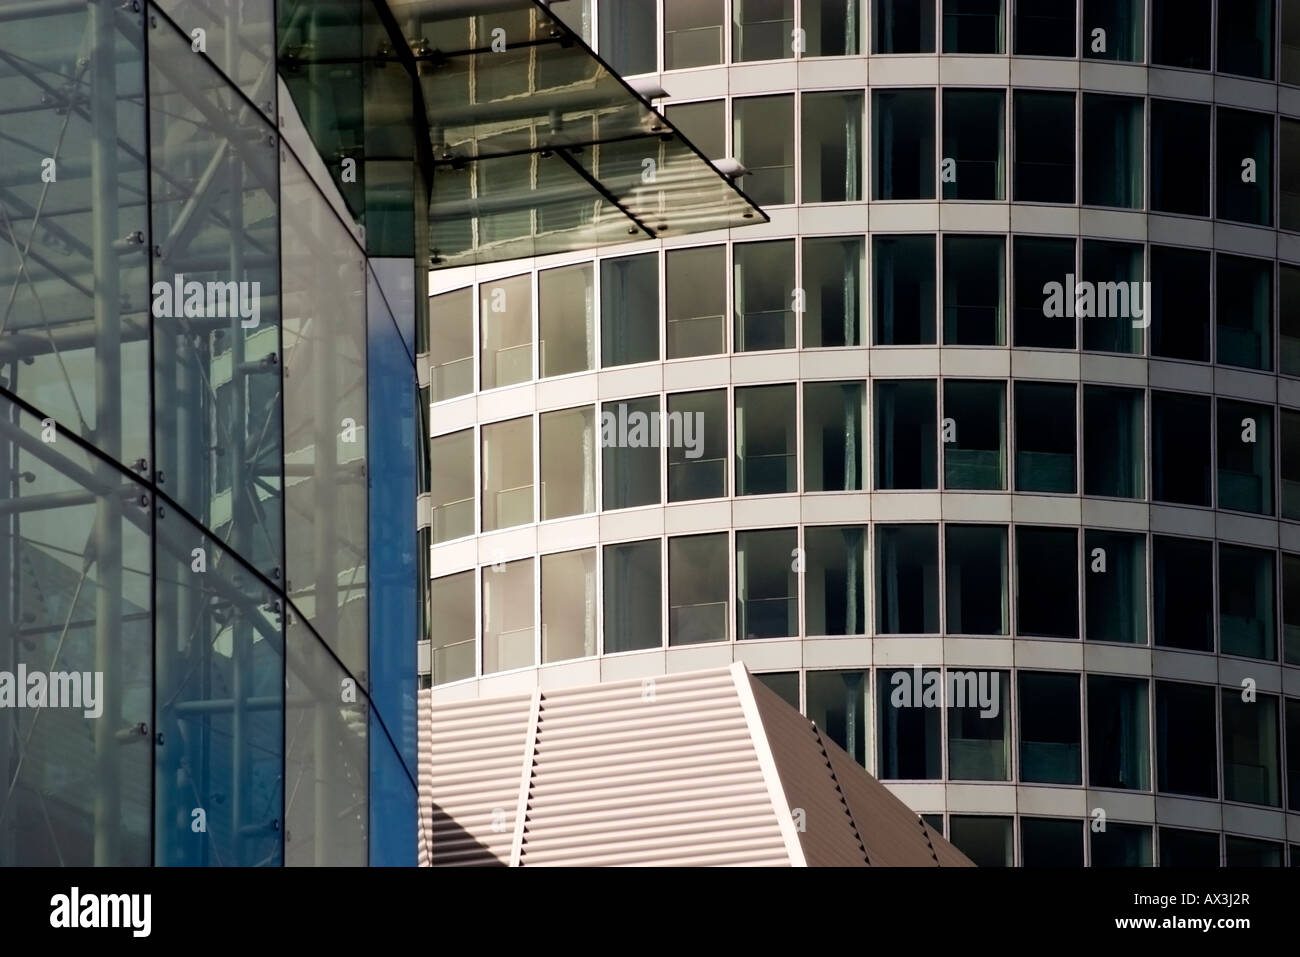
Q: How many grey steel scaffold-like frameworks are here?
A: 1